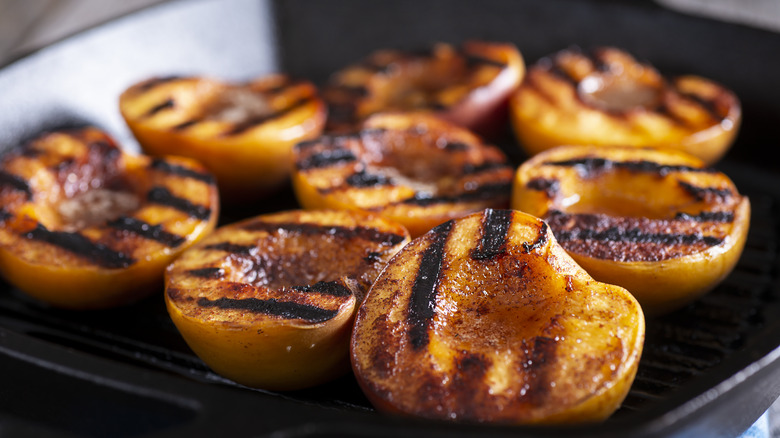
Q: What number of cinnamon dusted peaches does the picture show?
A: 8